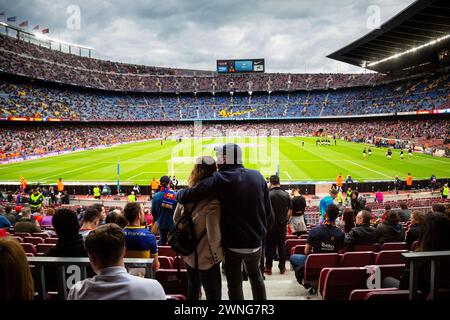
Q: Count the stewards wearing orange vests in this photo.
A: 5